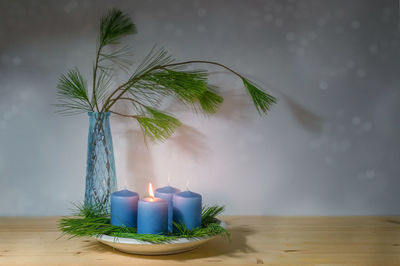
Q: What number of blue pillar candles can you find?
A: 4